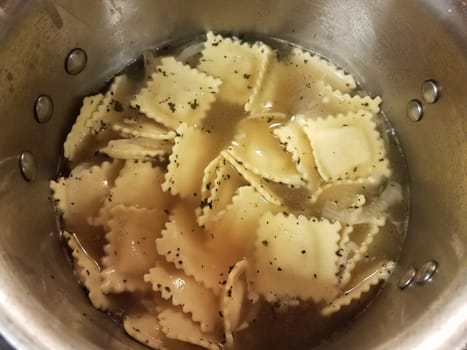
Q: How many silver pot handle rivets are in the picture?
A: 7